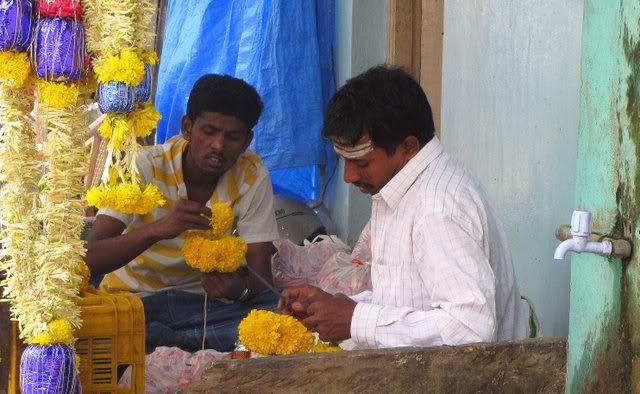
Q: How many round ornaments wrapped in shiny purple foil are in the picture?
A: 3